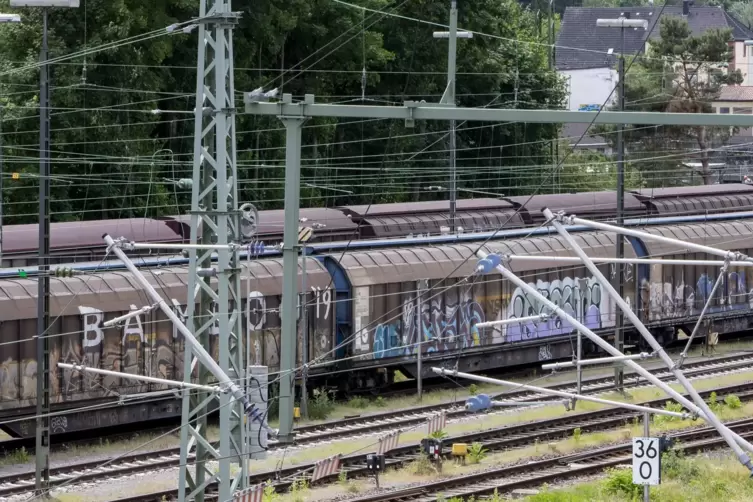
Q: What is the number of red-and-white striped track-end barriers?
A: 4